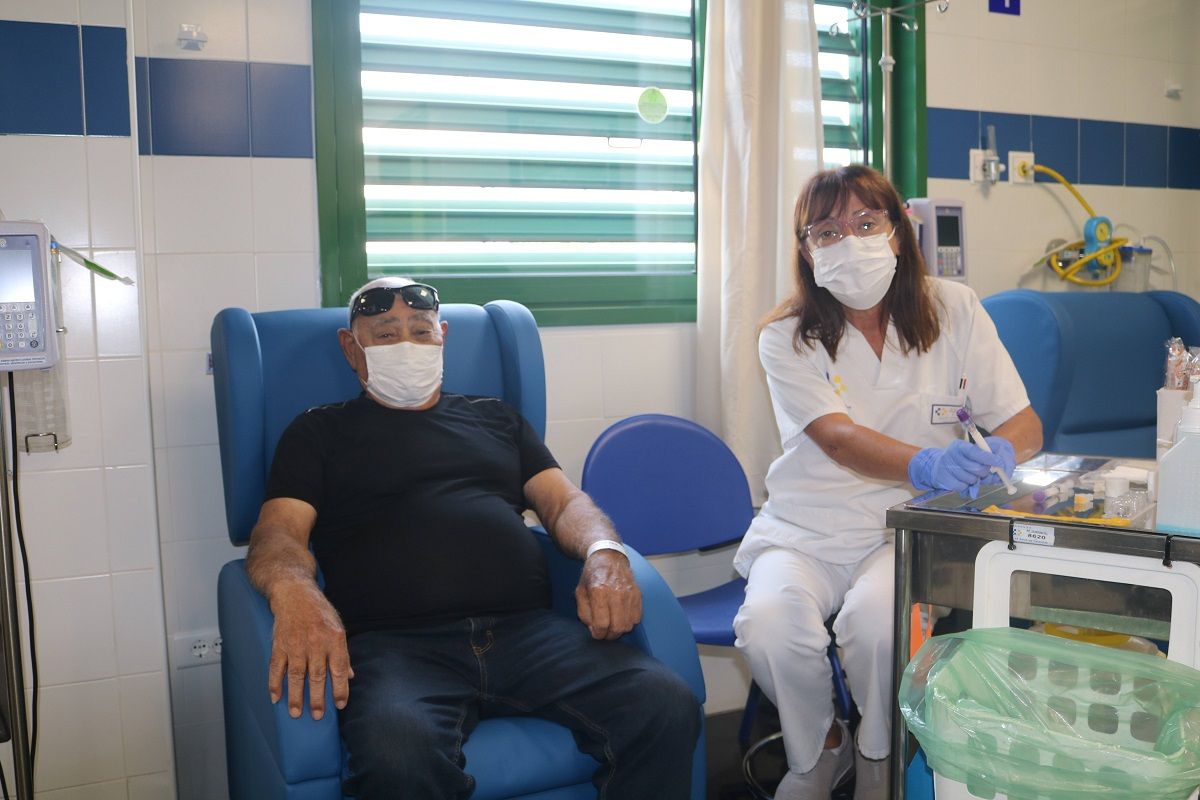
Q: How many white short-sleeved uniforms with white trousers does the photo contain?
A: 1